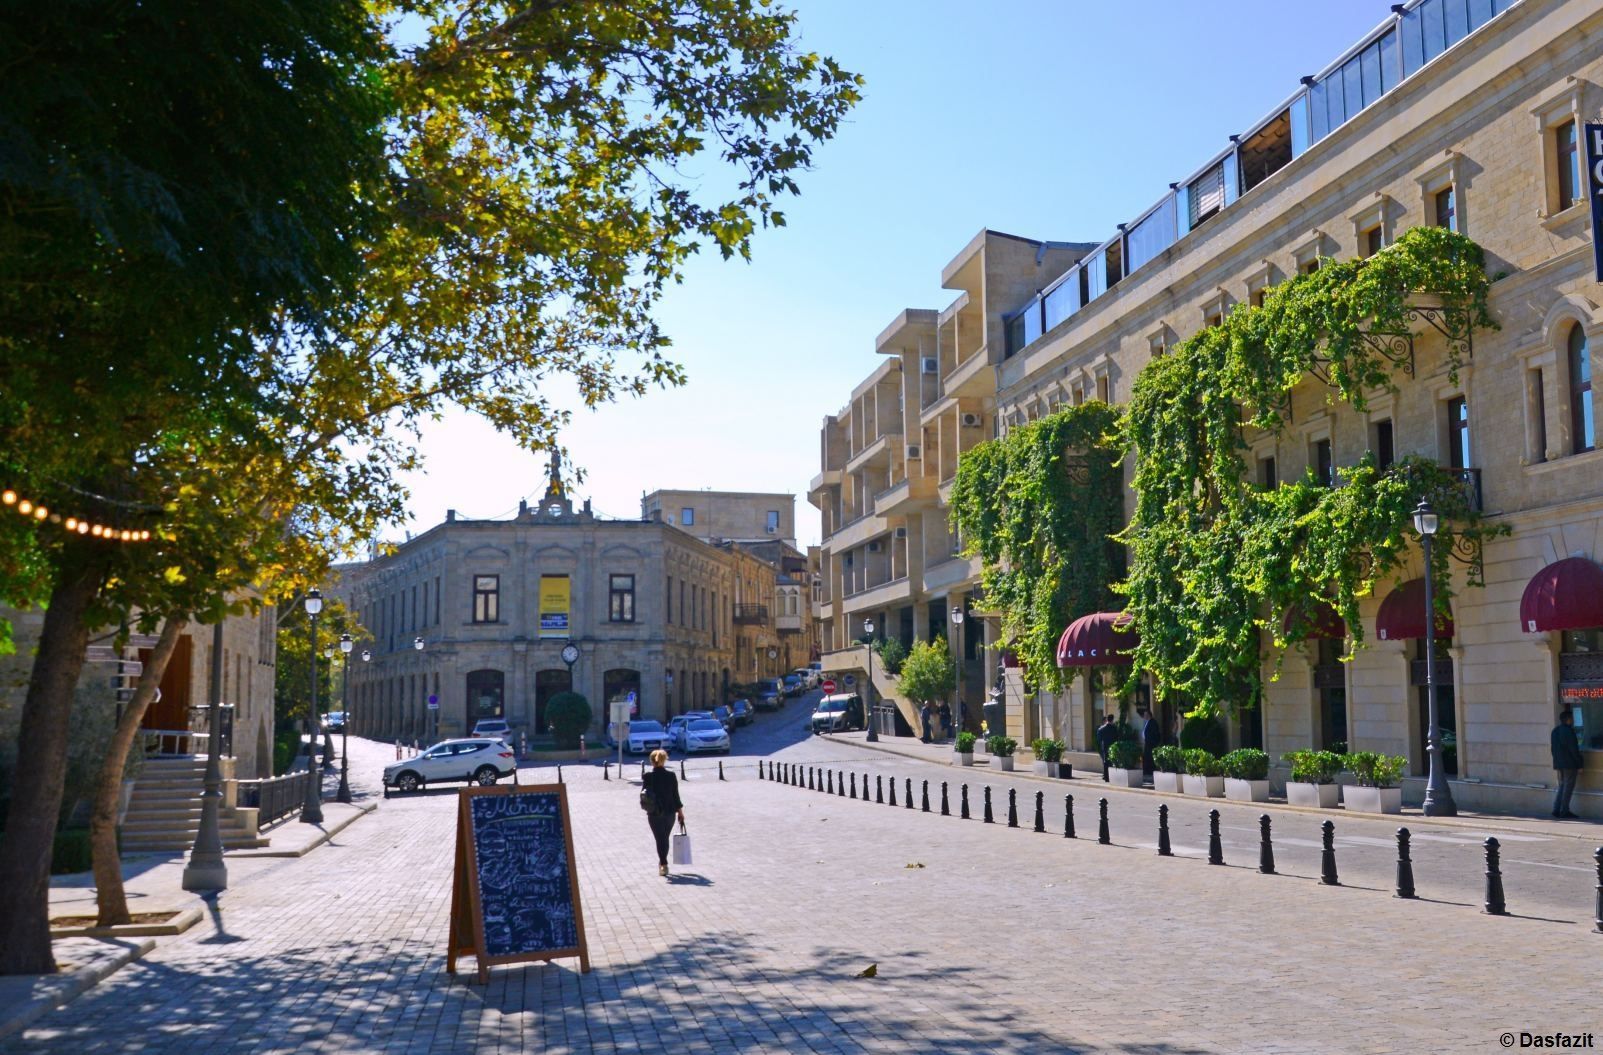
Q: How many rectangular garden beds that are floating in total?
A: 0